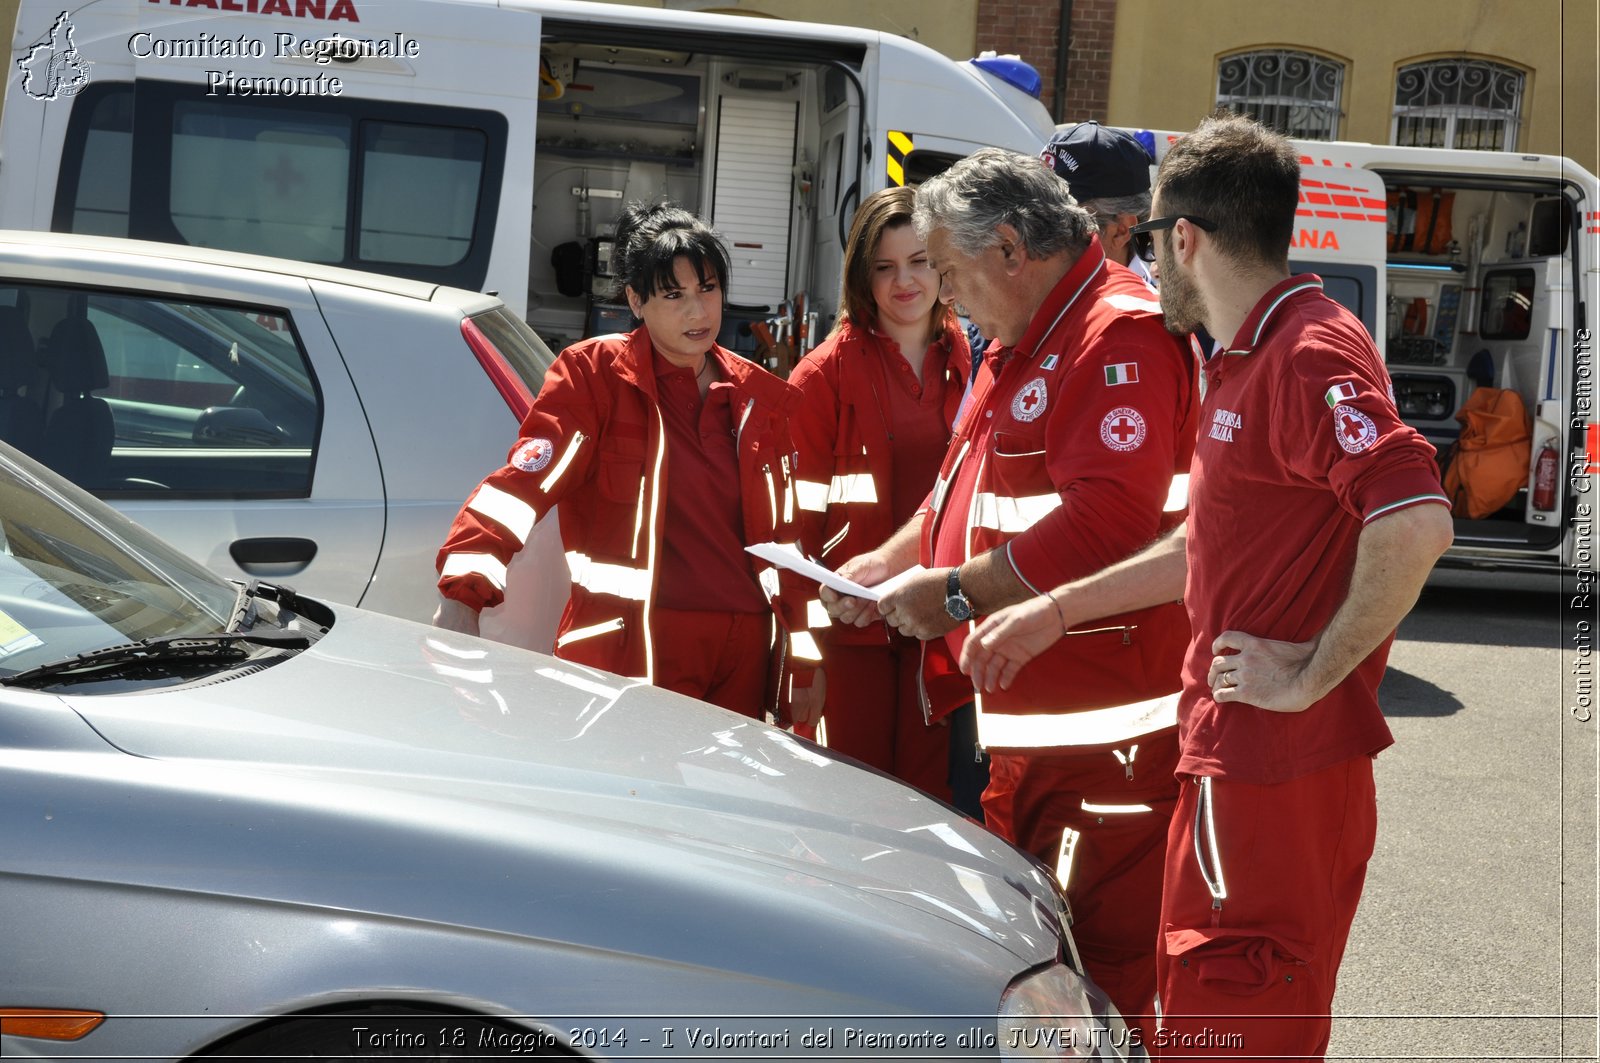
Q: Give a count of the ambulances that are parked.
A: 2